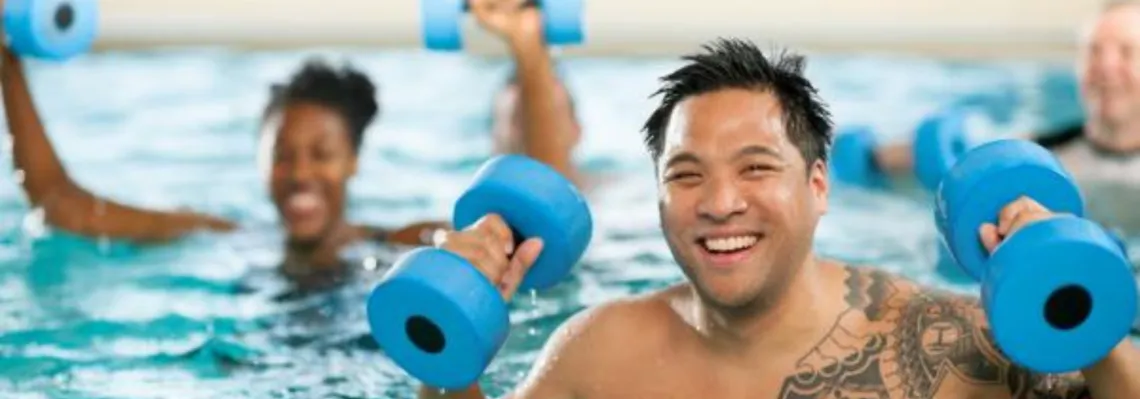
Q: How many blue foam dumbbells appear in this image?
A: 5